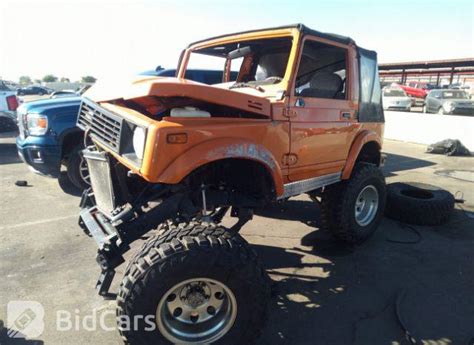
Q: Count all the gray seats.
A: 2